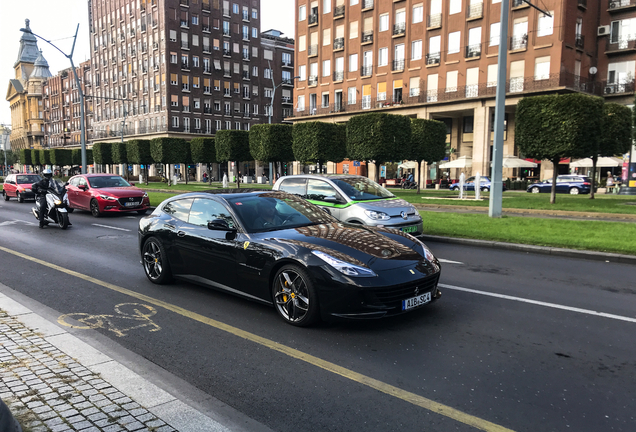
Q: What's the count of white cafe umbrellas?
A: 4